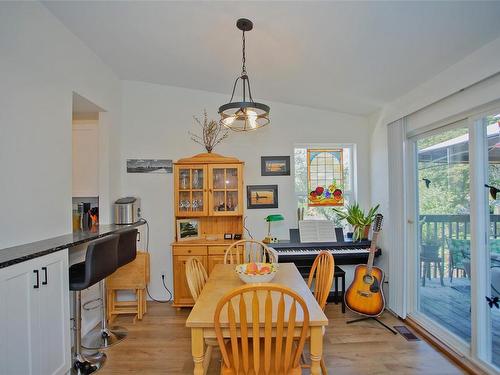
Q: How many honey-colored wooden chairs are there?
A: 4